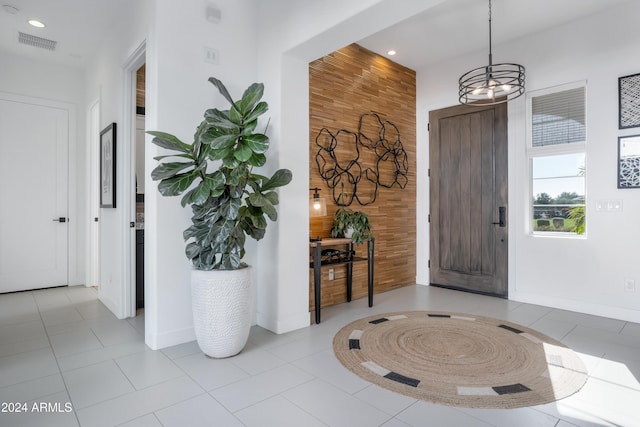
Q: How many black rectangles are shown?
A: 6